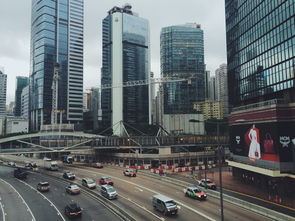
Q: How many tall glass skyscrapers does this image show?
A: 4